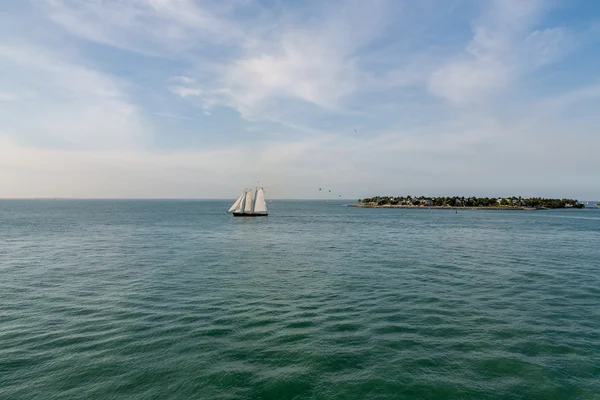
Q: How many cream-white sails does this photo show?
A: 4